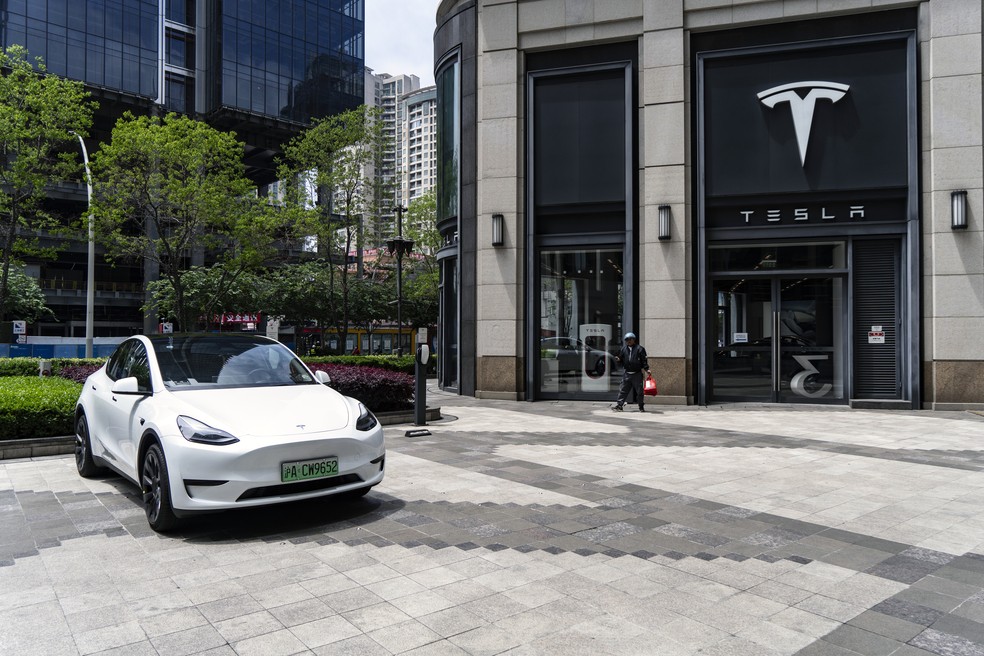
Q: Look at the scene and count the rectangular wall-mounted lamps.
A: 3